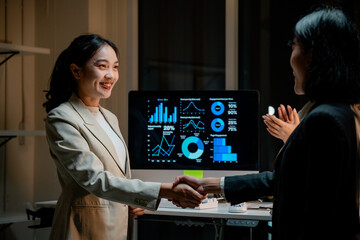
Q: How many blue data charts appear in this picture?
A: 8